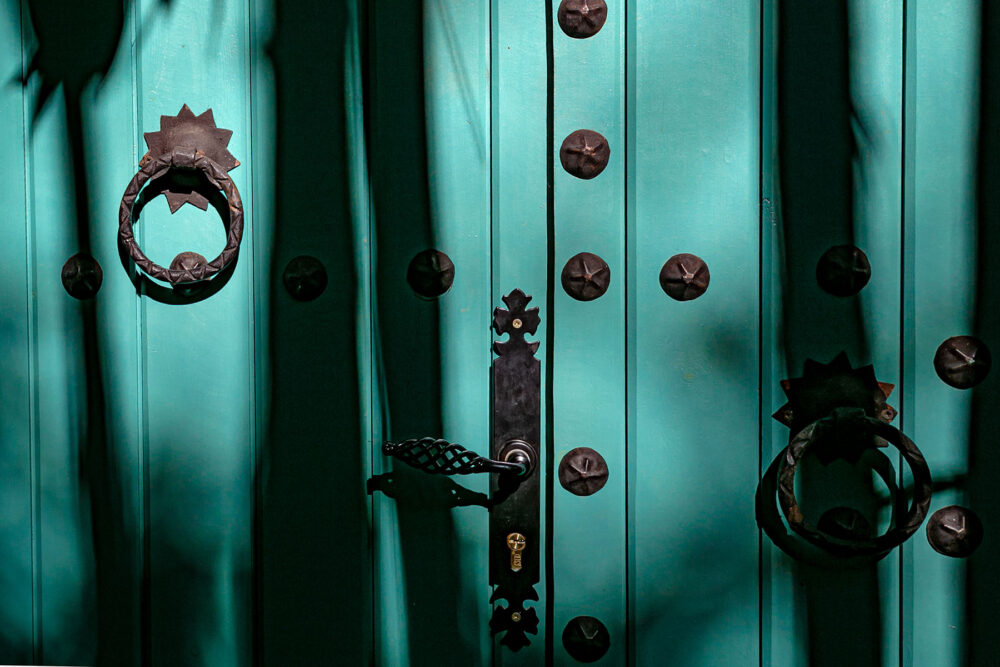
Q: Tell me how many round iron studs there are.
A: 14